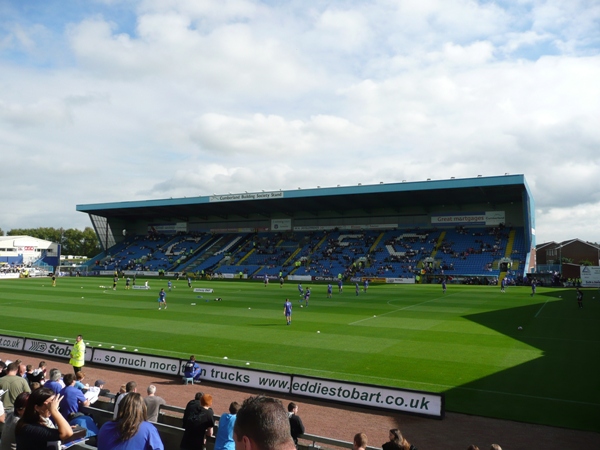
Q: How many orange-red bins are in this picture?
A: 0